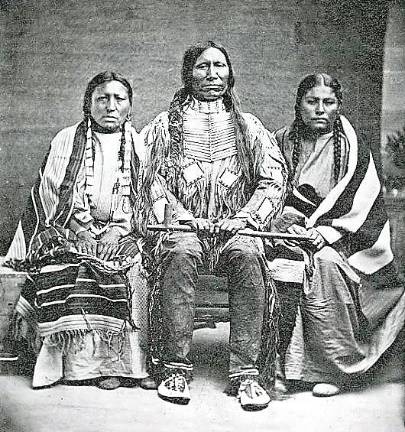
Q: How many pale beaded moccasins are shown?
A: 2